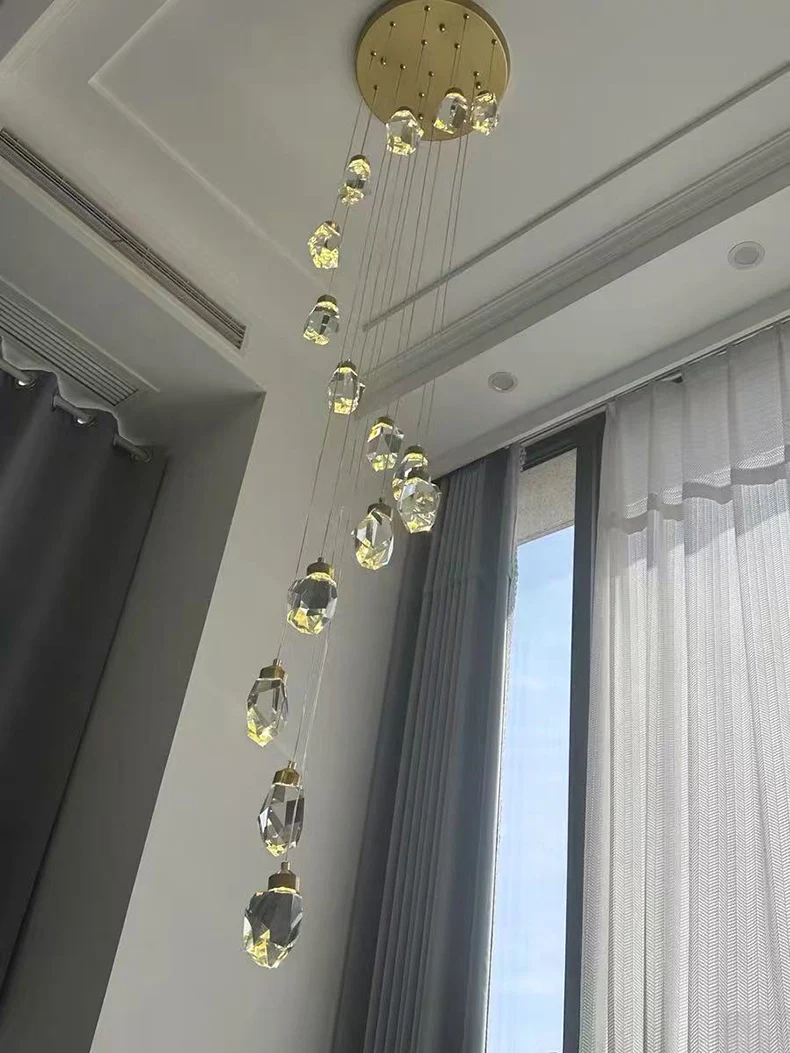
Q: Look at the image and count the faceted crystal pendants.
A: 15